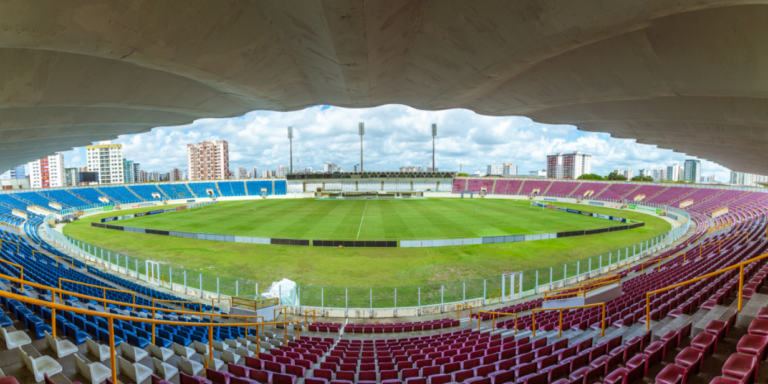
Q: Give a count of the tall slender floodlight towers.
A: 3